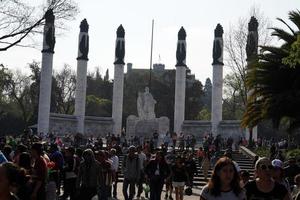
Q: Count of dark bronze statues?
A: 6